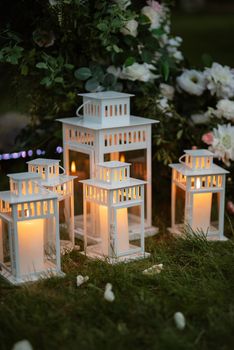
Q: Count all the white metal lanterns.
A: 5